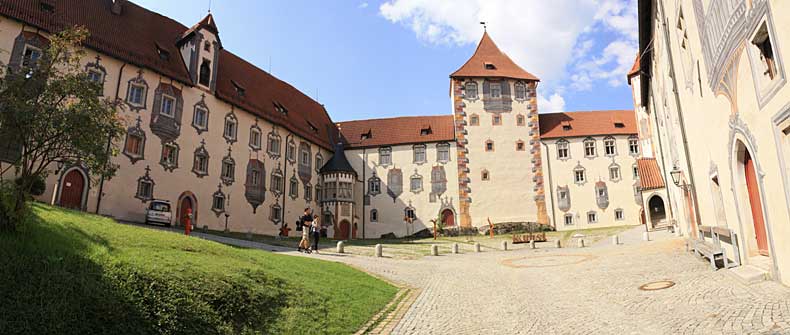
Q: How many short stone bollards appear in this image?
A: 11